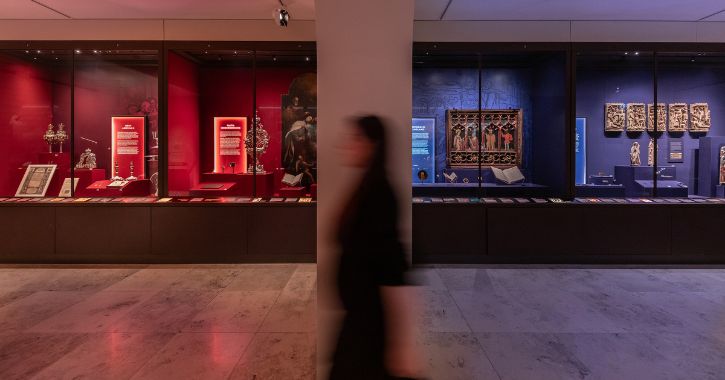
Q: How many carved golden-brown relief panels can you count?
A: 5